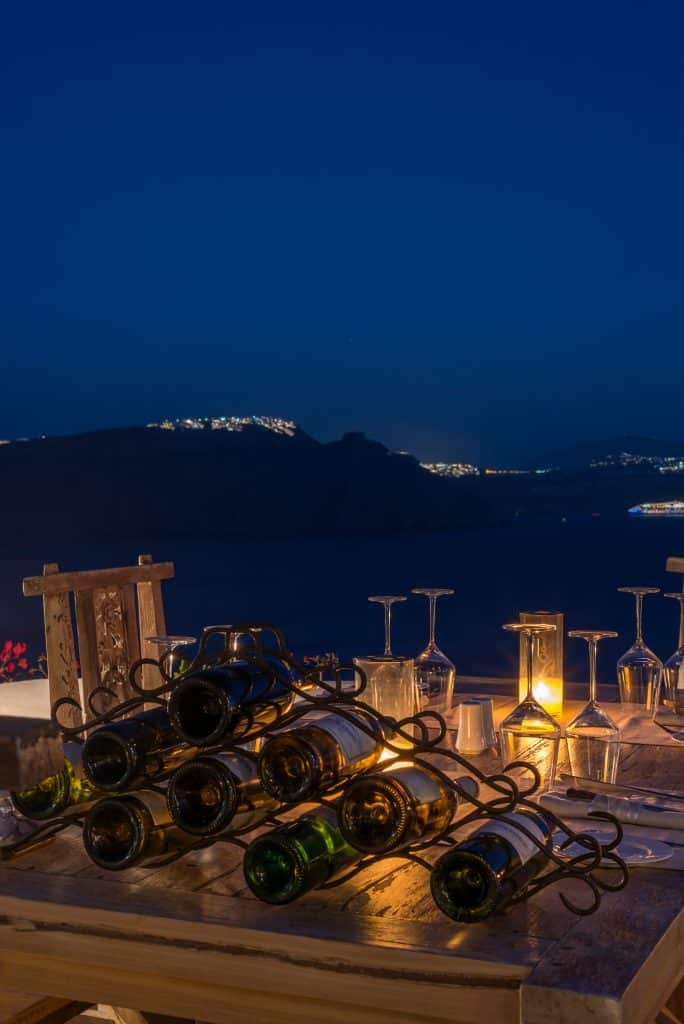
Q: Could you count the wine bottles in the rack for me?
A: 9